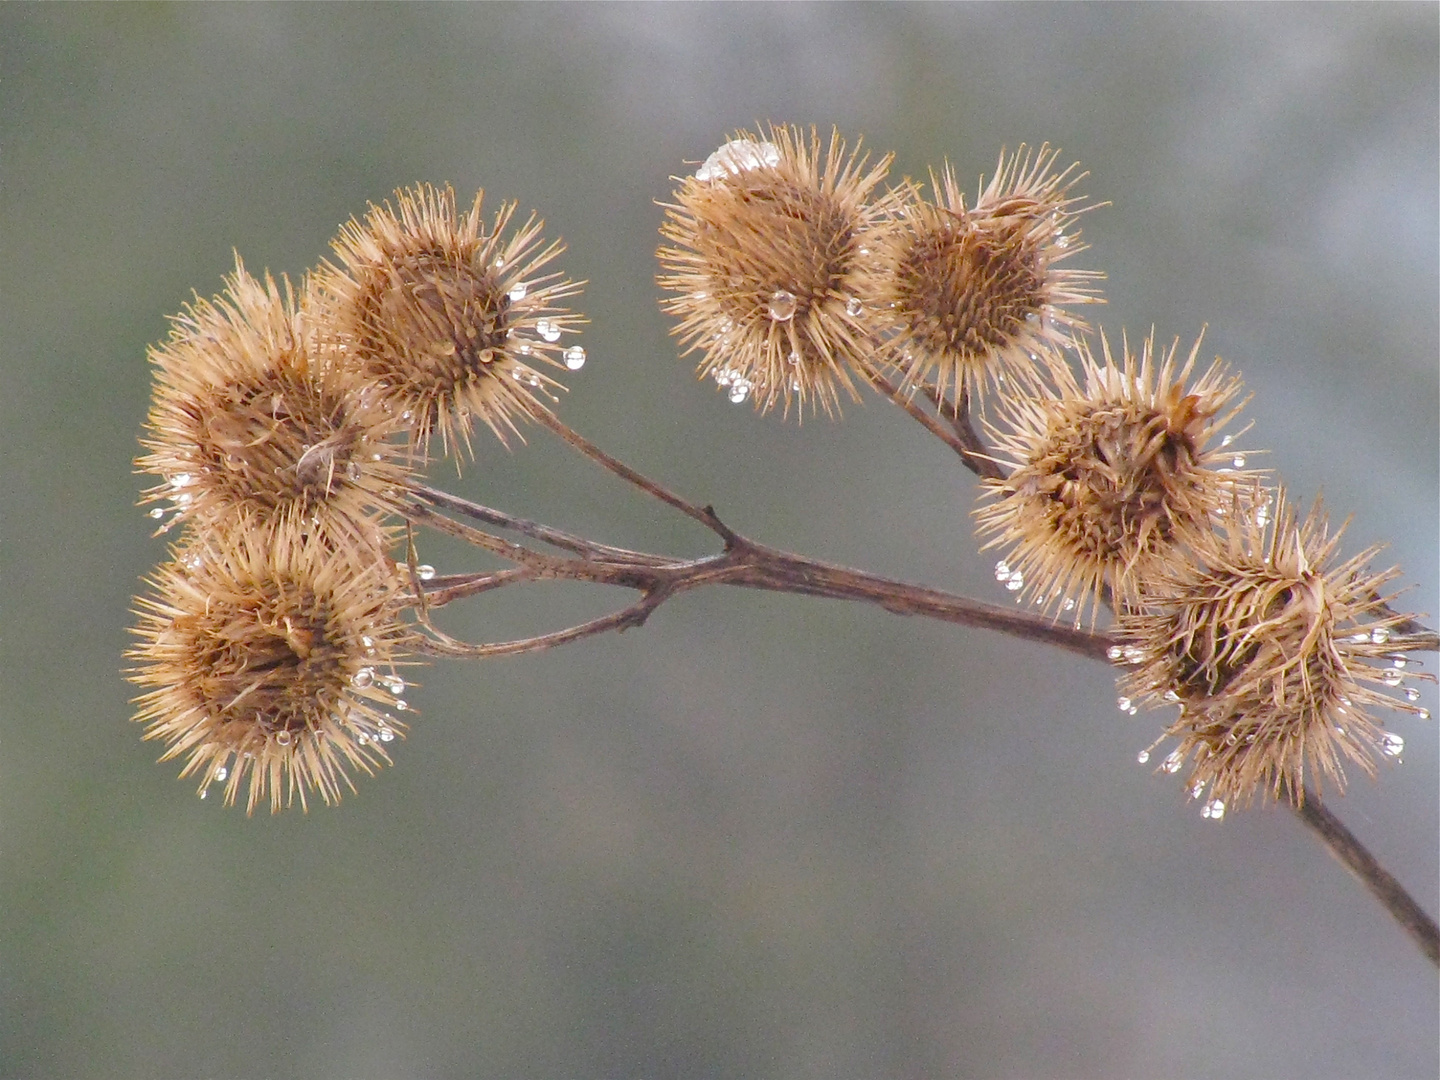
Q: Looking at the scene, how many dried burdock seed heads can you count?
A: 7